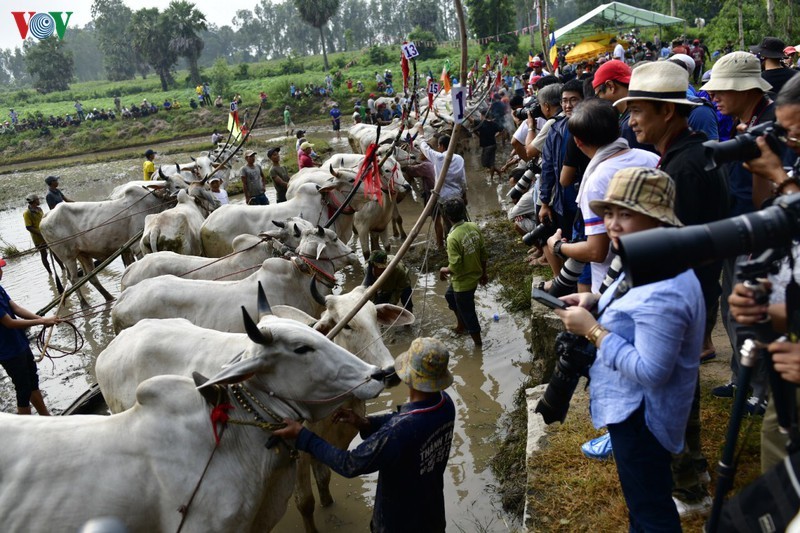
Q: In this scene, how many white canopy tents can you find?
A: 1